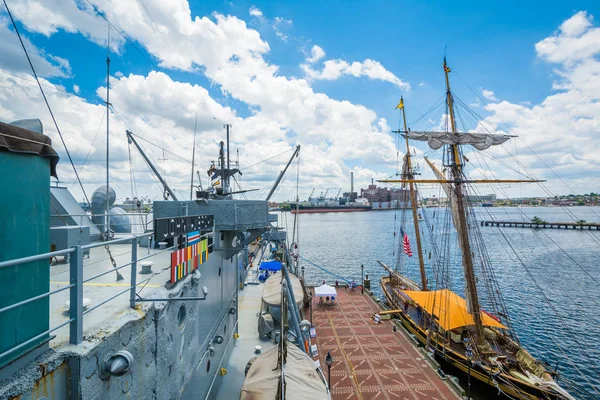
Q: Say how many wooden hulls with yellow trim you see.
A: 1